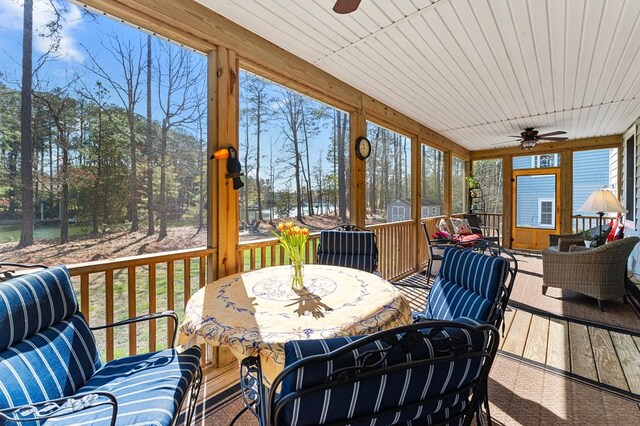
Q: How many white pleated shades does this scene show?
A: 1